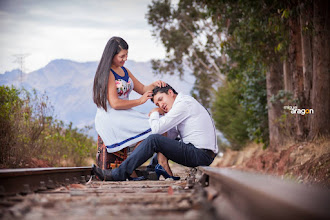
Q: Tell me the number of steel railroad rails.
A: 2